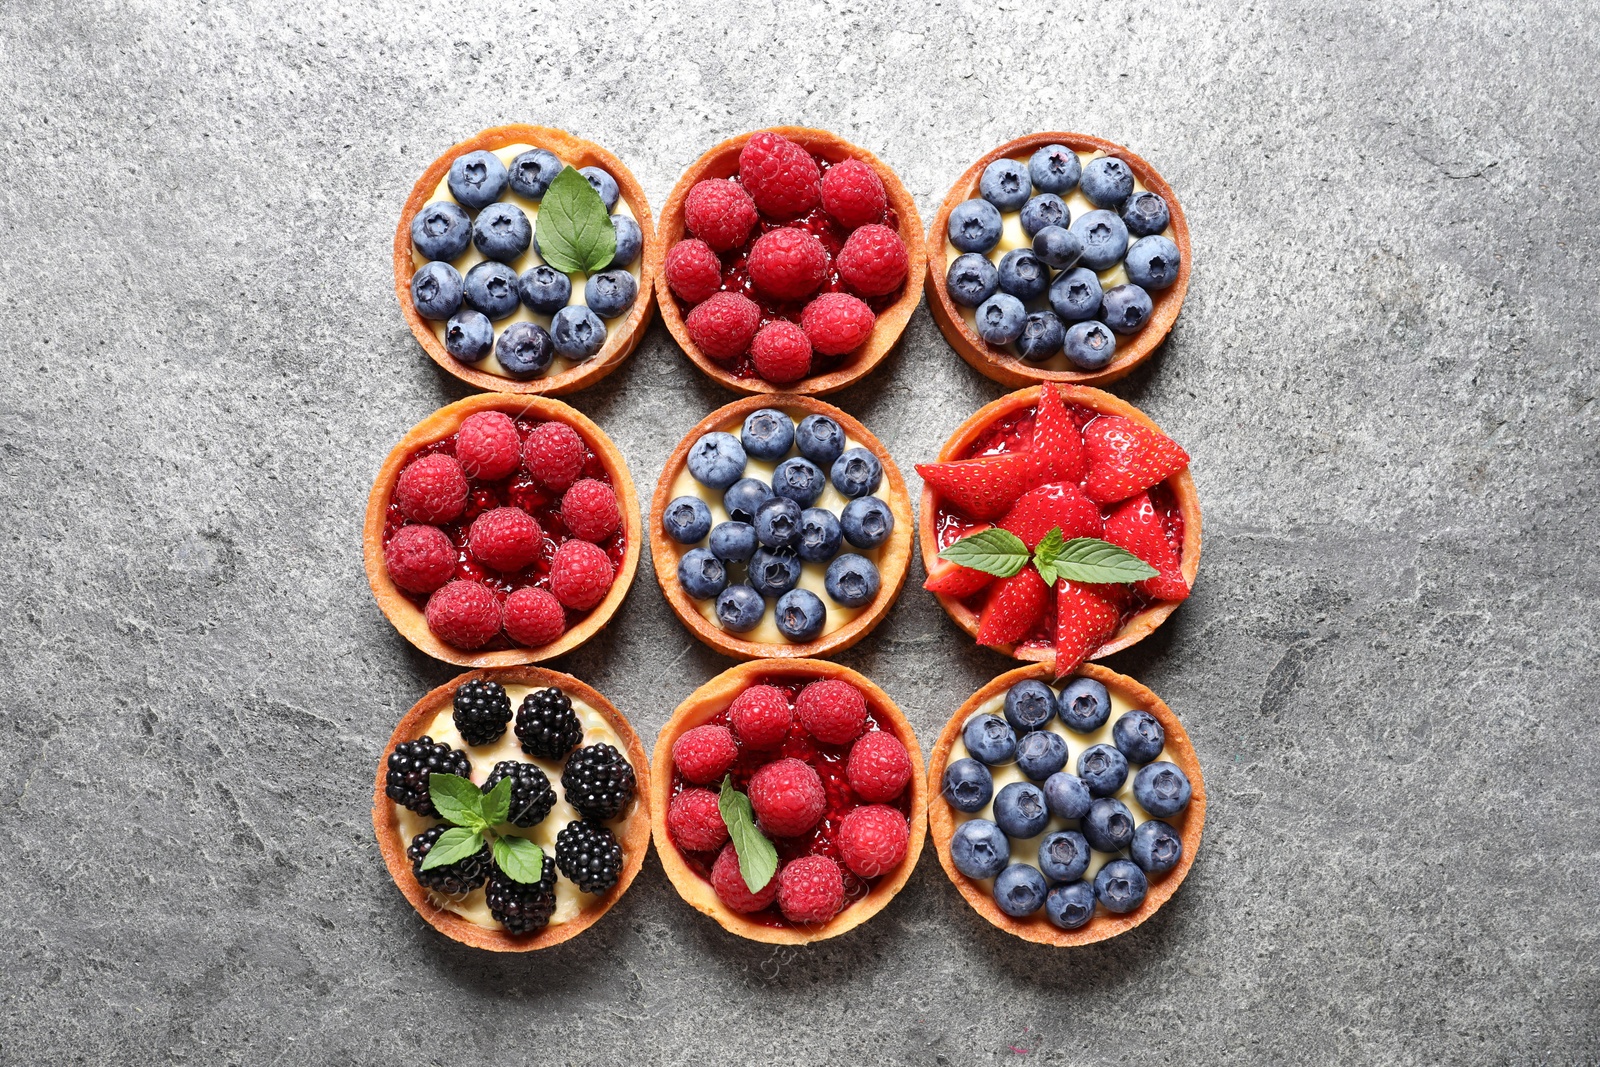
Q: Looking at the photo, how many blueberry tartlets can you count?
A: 4